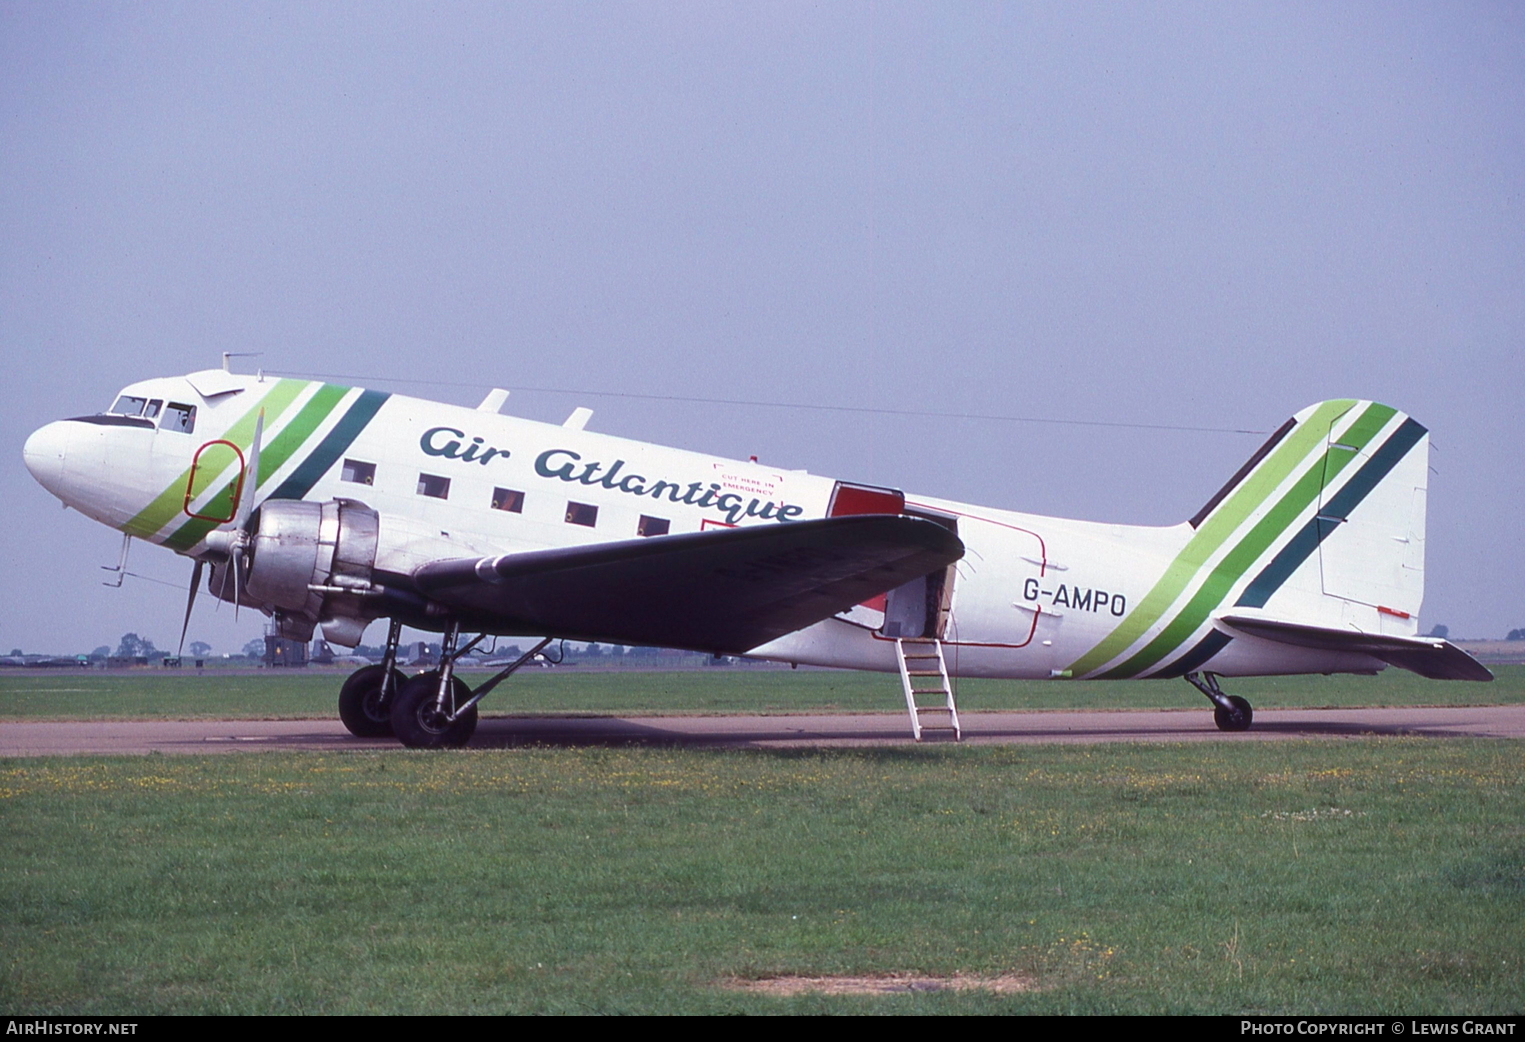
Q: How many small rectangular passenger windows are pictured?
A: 5